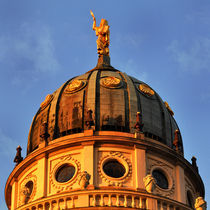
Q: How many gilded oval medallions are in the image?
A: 5